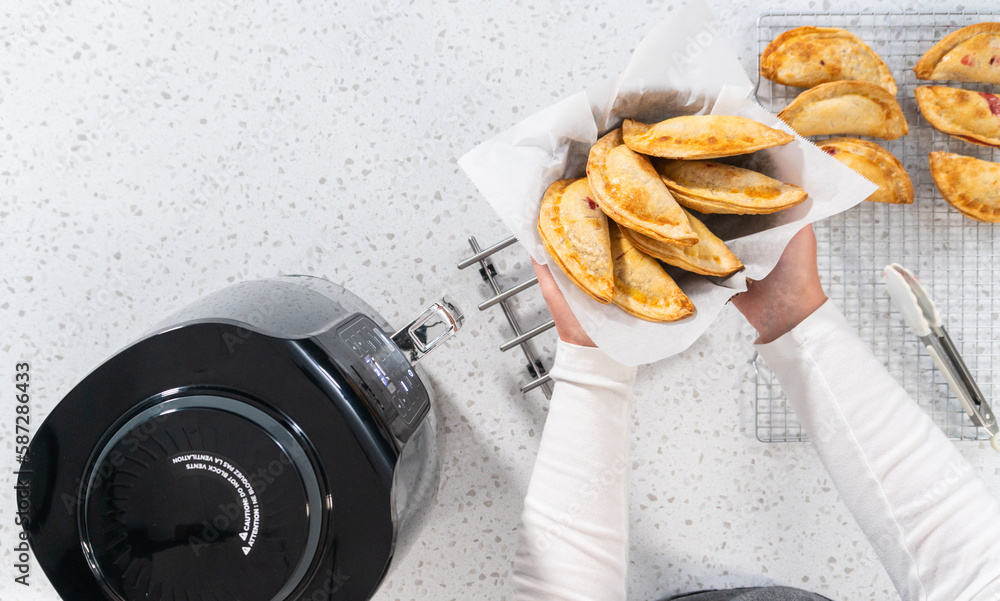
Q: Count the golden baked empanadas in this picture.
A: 12